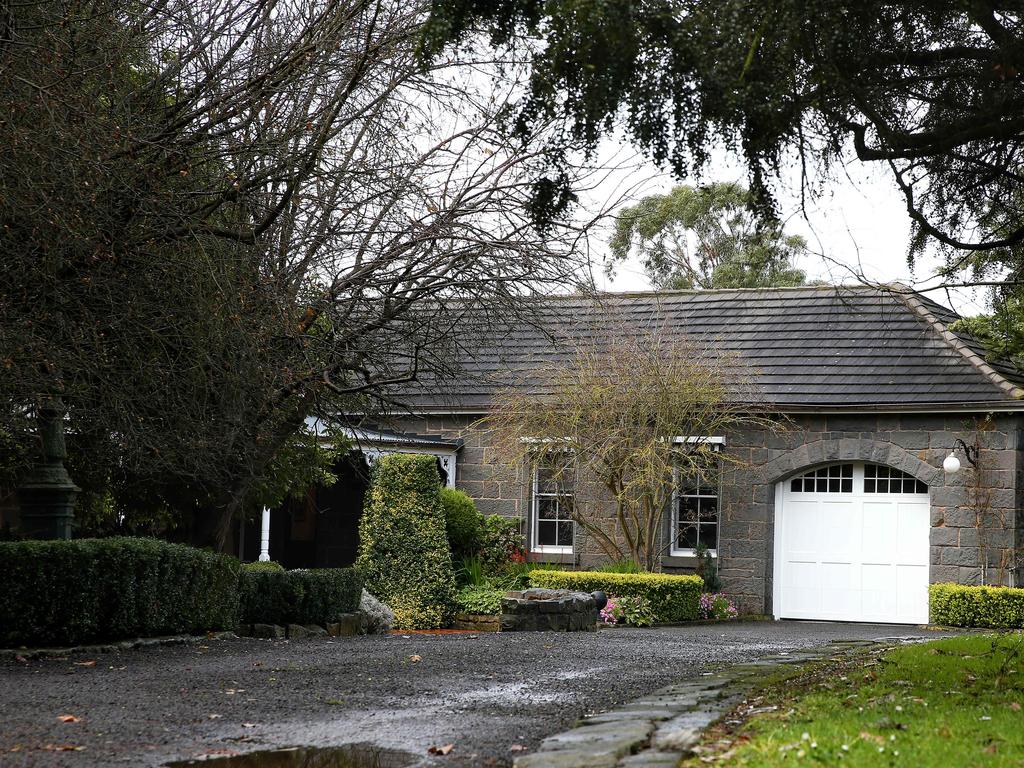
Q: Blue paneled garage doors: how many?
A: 0